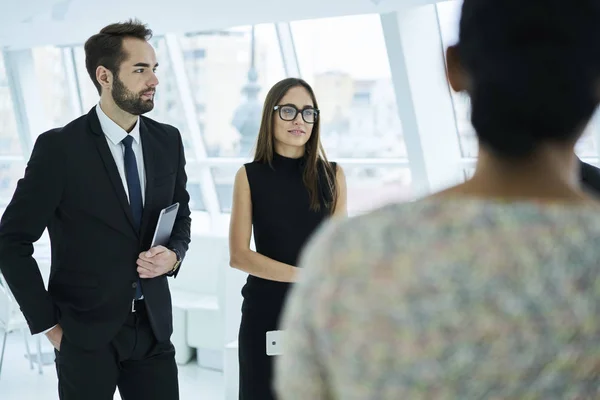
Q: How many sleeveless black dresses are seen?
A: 1